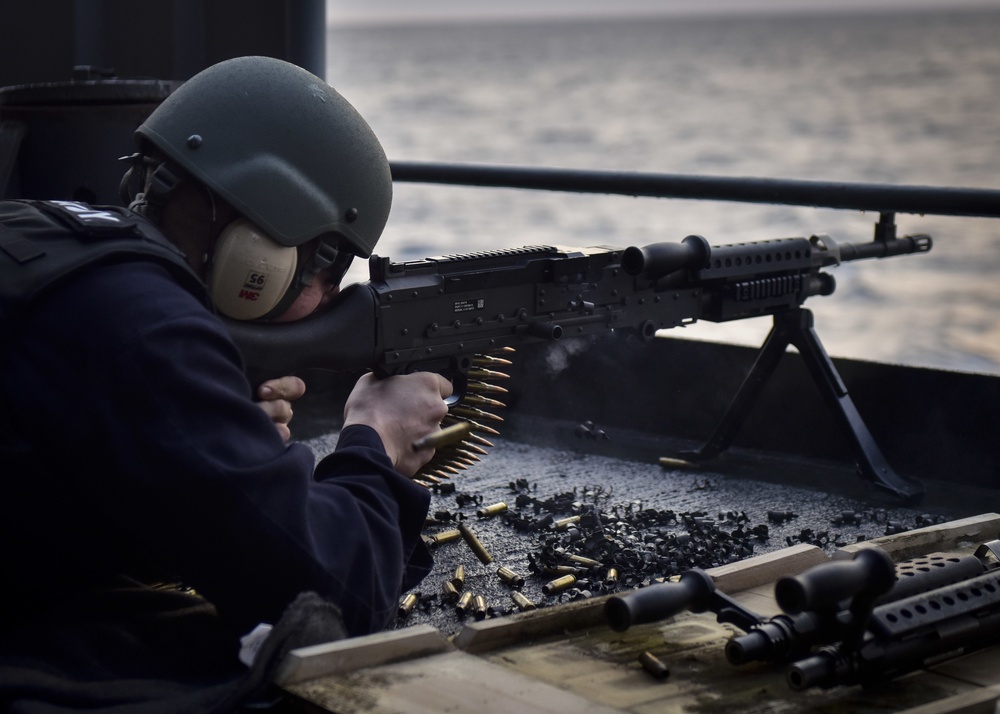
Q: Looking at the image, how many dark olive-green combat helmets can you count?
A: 1